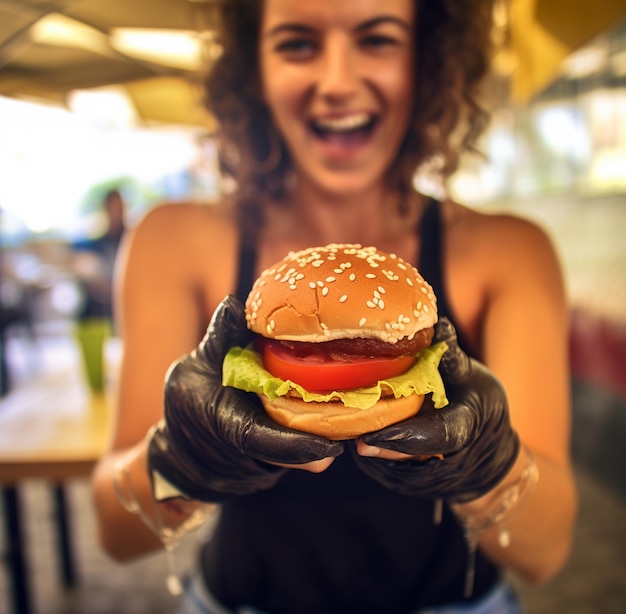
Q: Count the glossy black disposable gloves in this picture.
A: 2